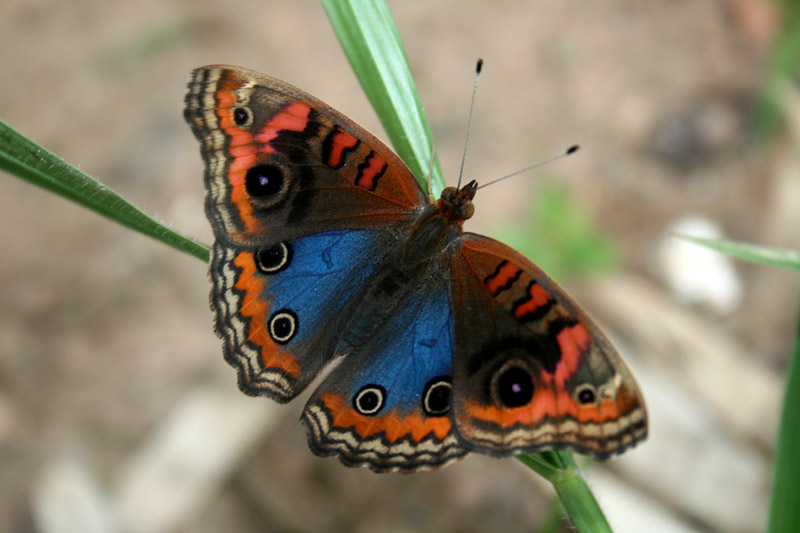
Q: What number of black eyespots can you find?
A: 8